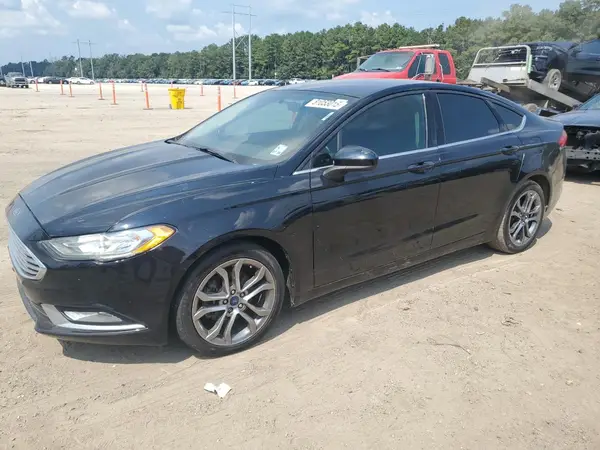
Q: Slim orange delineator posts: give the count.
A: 11